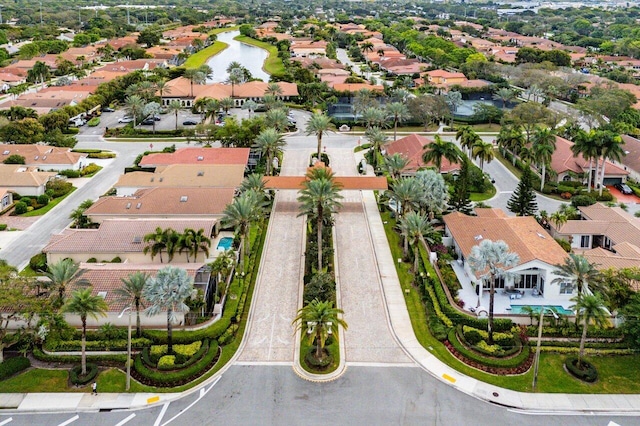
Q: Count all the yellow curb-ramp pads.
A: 2